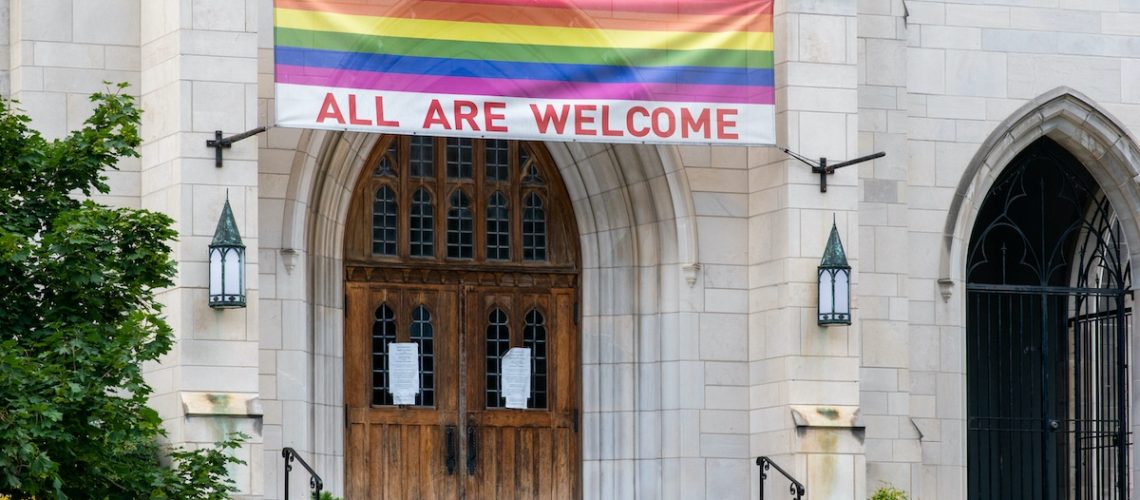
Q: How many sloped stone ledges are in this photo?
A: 2